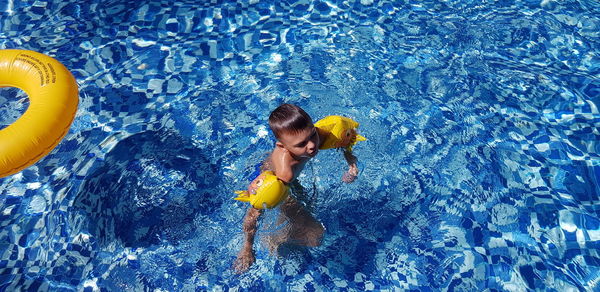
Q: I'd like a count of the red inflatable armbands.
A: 0